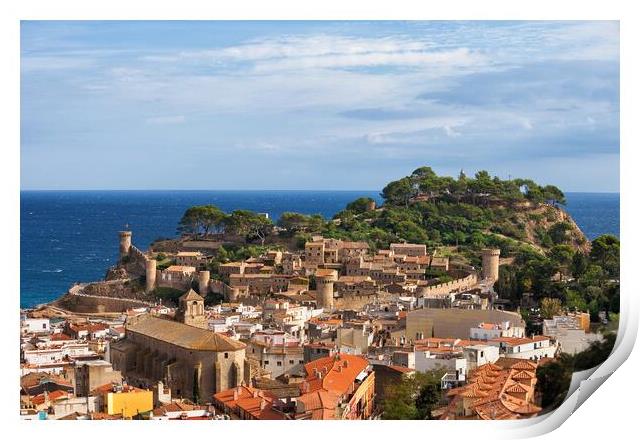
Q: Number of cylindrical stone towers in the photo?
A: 5